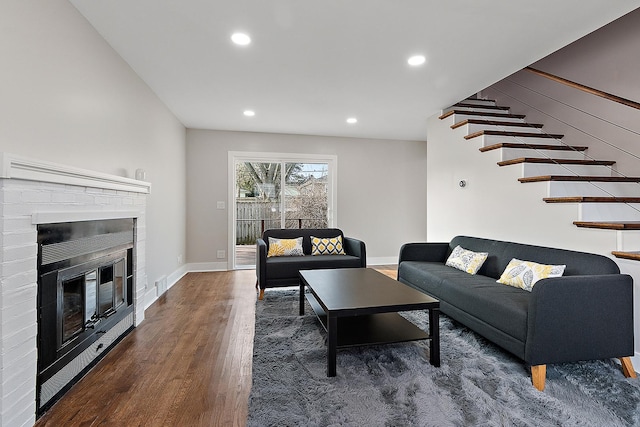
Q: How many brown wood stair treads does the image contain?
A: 11